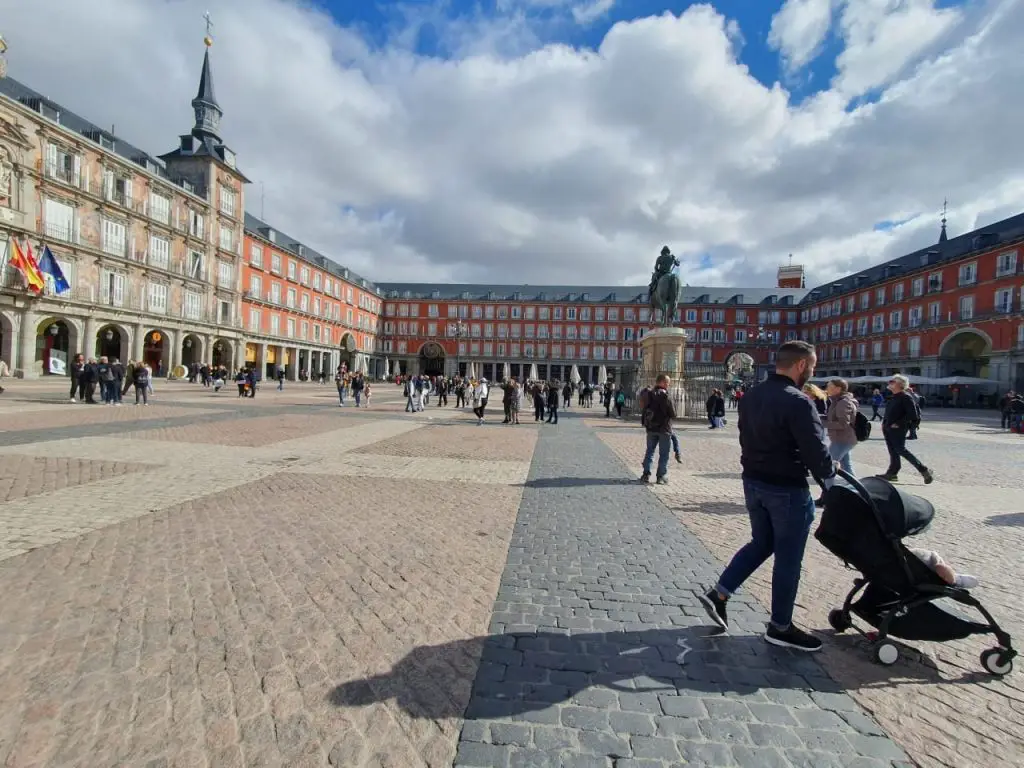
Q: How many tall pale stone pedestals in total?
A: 1